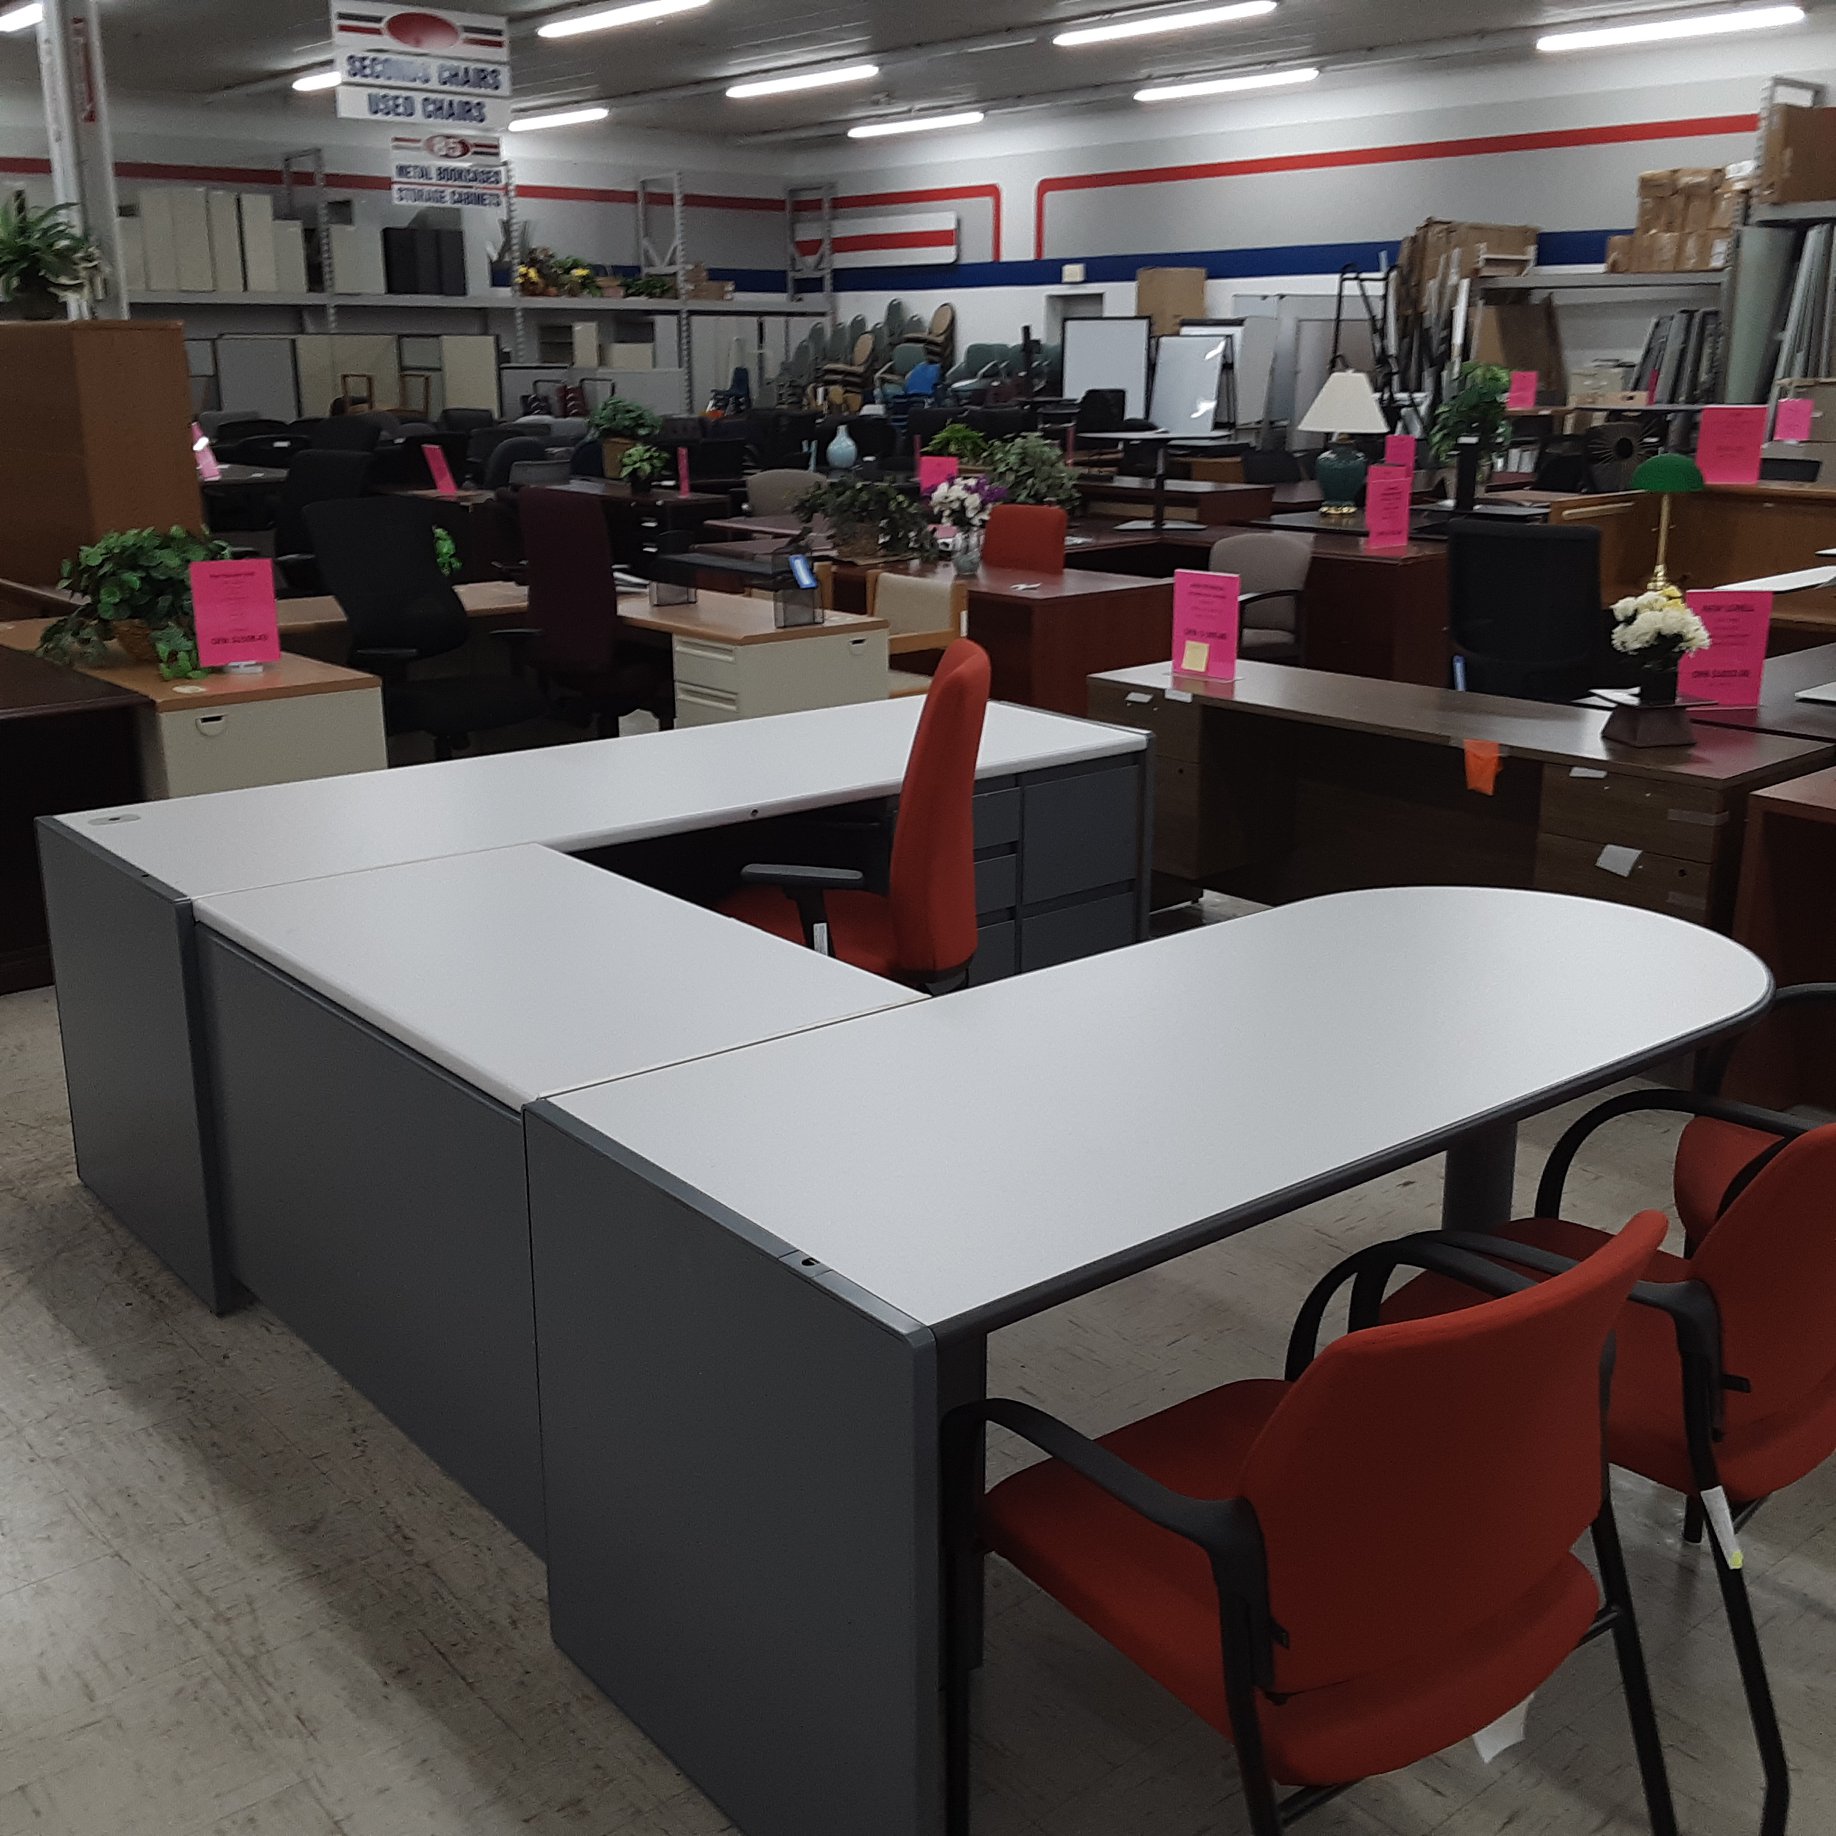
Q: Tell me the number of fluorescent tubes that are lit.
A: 9